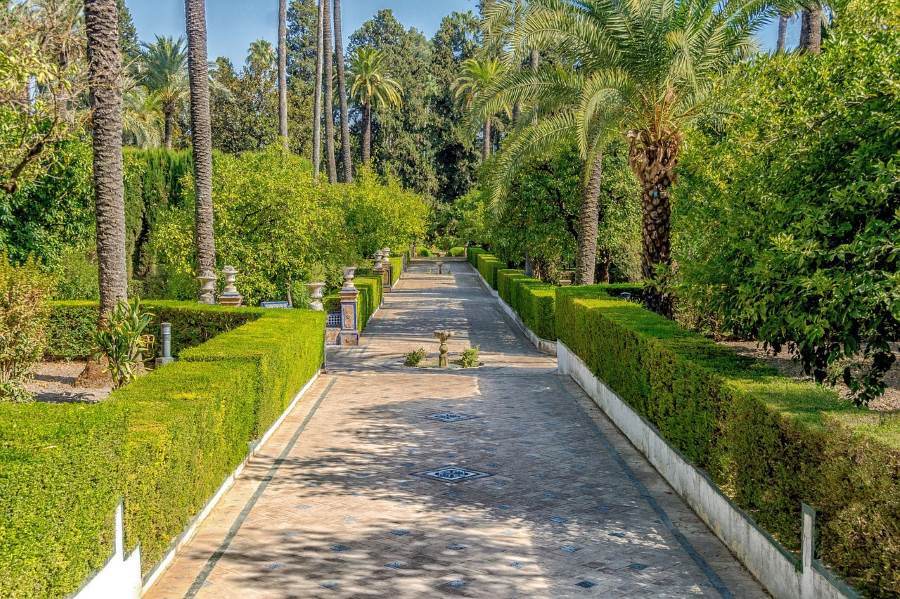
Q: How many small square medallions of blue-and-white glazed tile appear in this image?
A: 2